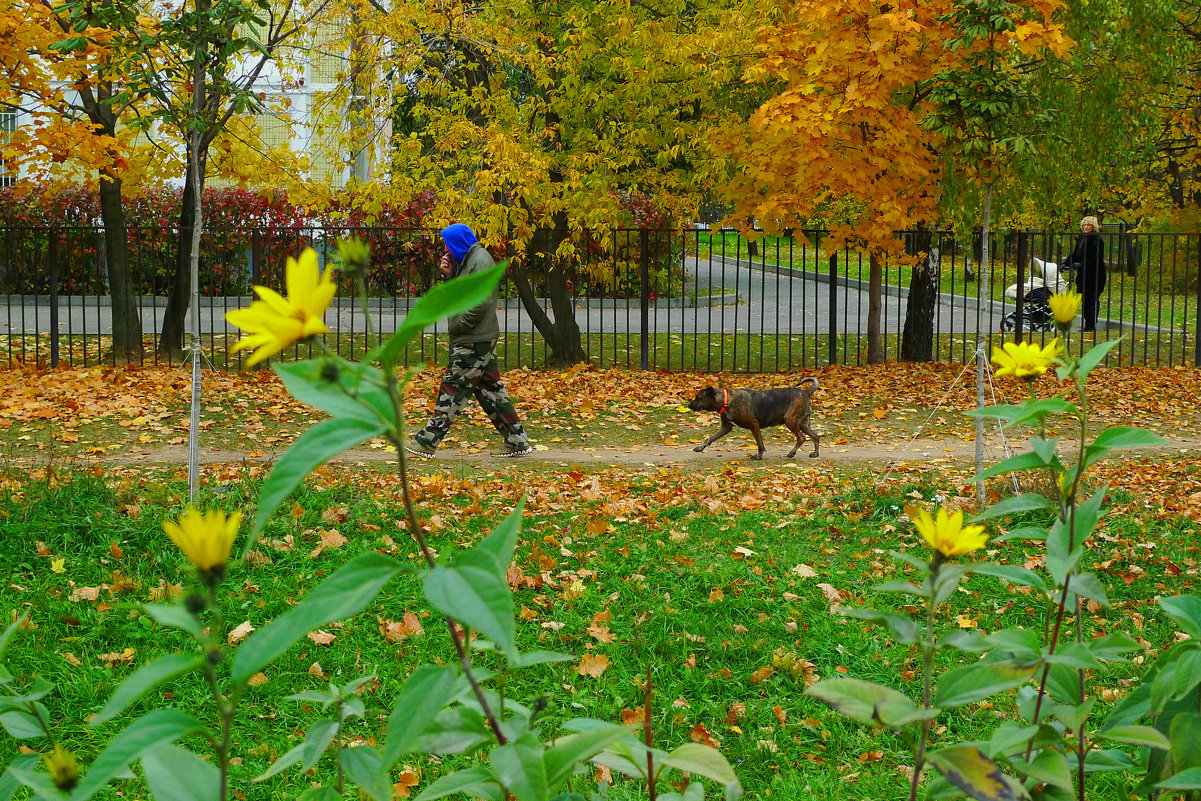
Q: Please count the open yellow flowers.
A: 5